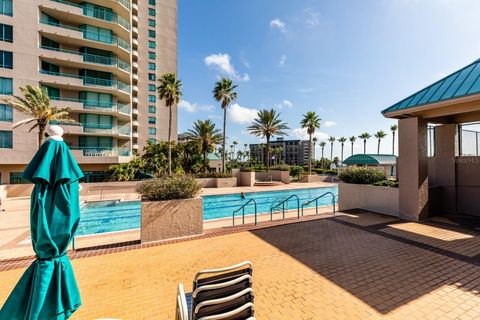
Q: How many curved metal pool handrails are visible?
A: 3